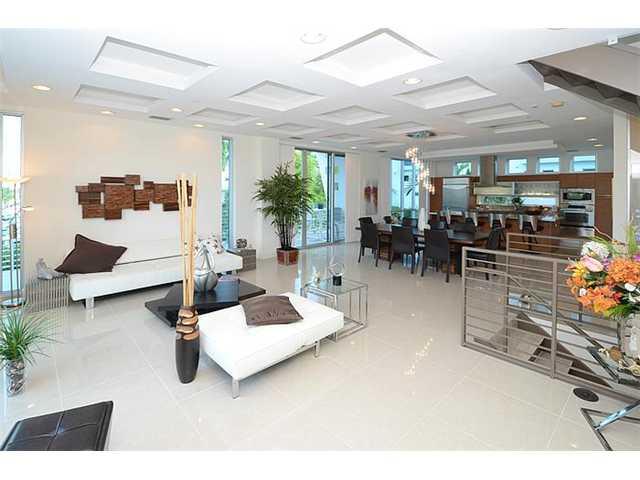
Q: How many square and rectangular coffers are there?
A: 14